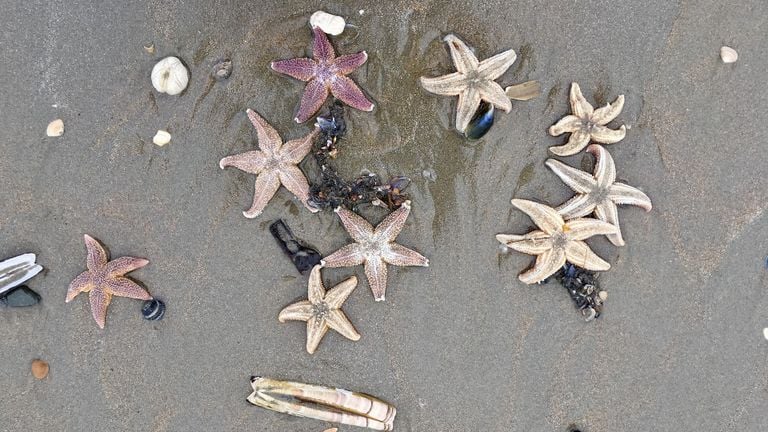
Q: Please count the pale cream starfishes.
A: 5